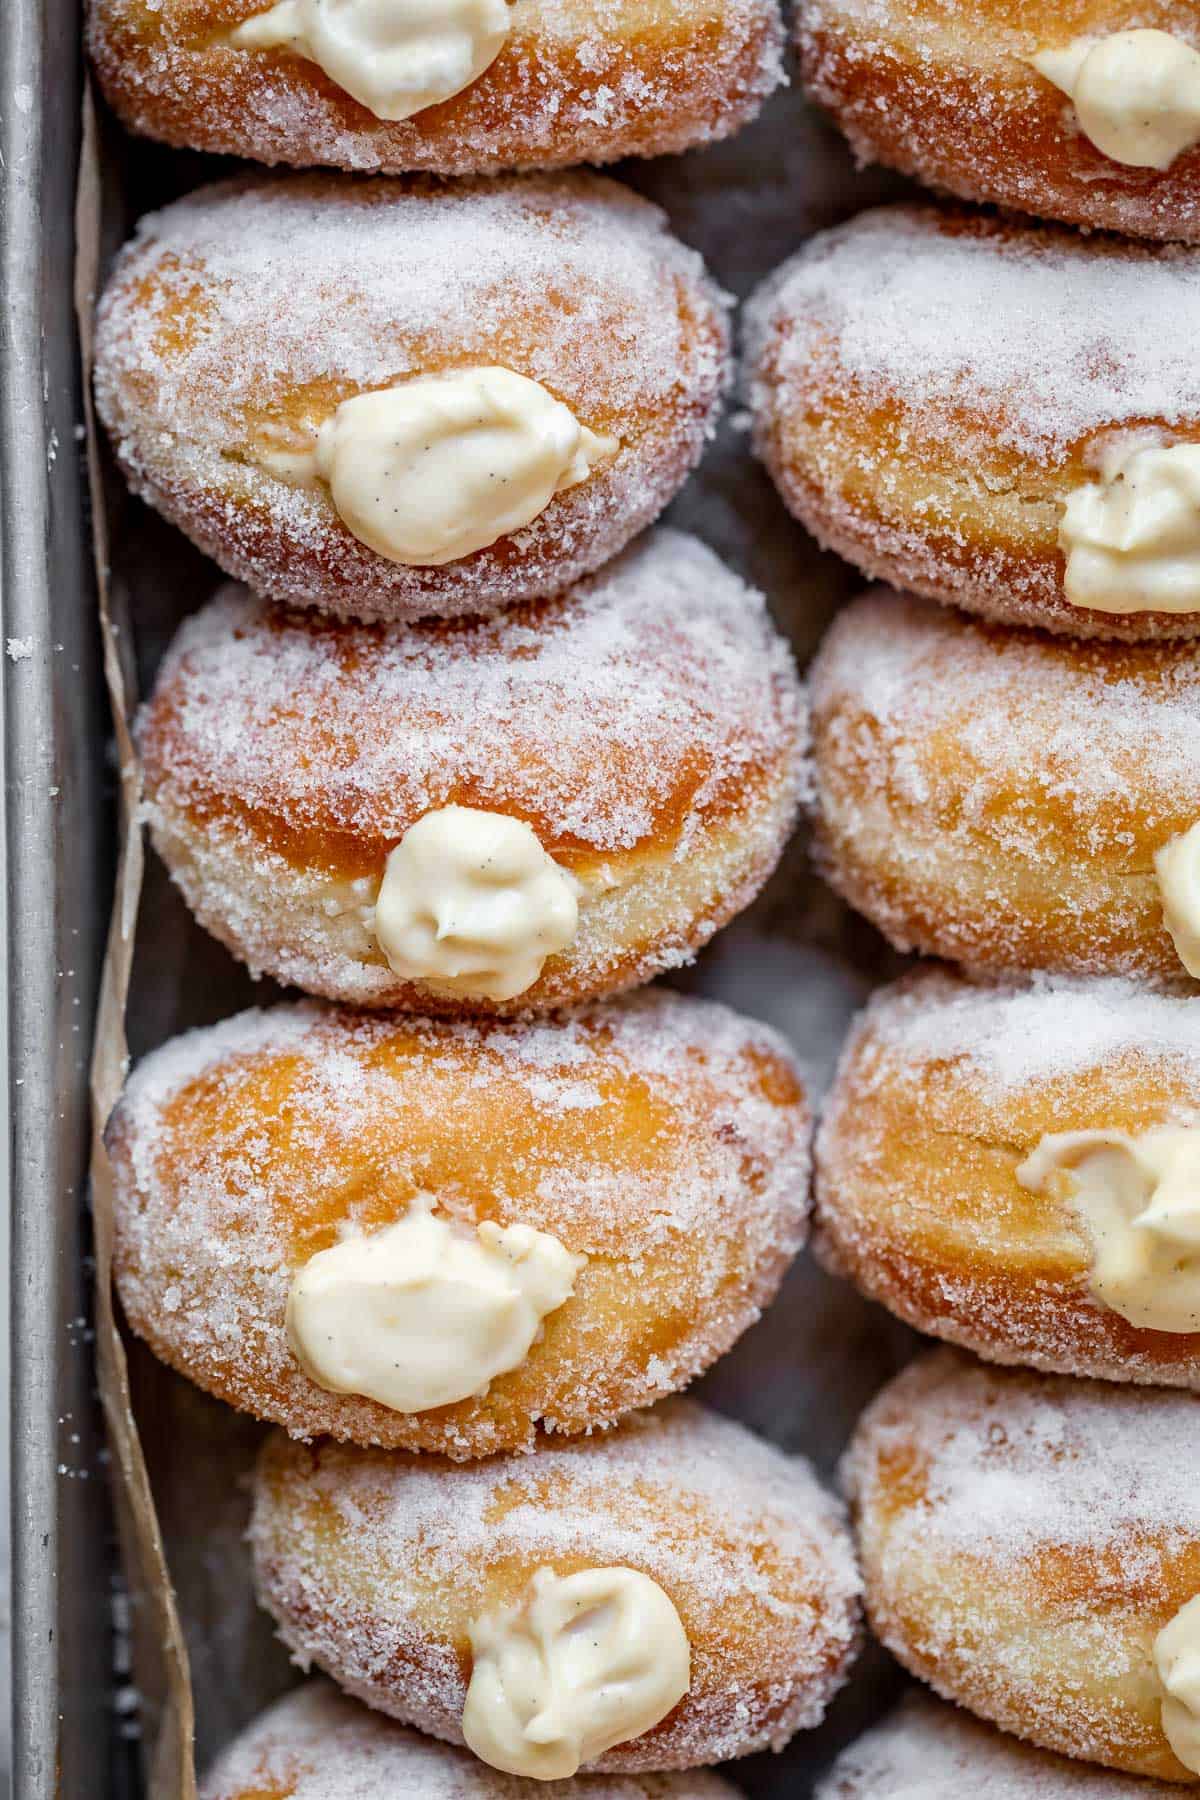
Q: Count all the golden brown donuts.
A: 12